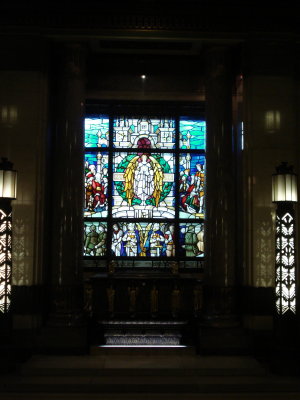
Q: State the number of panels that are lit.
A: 9